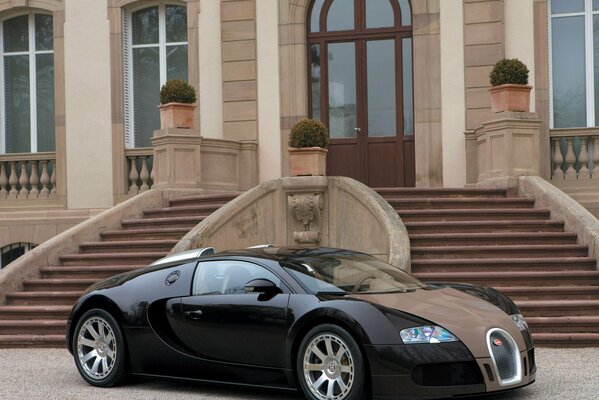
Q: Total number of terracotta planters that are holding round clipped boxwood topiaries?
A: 3